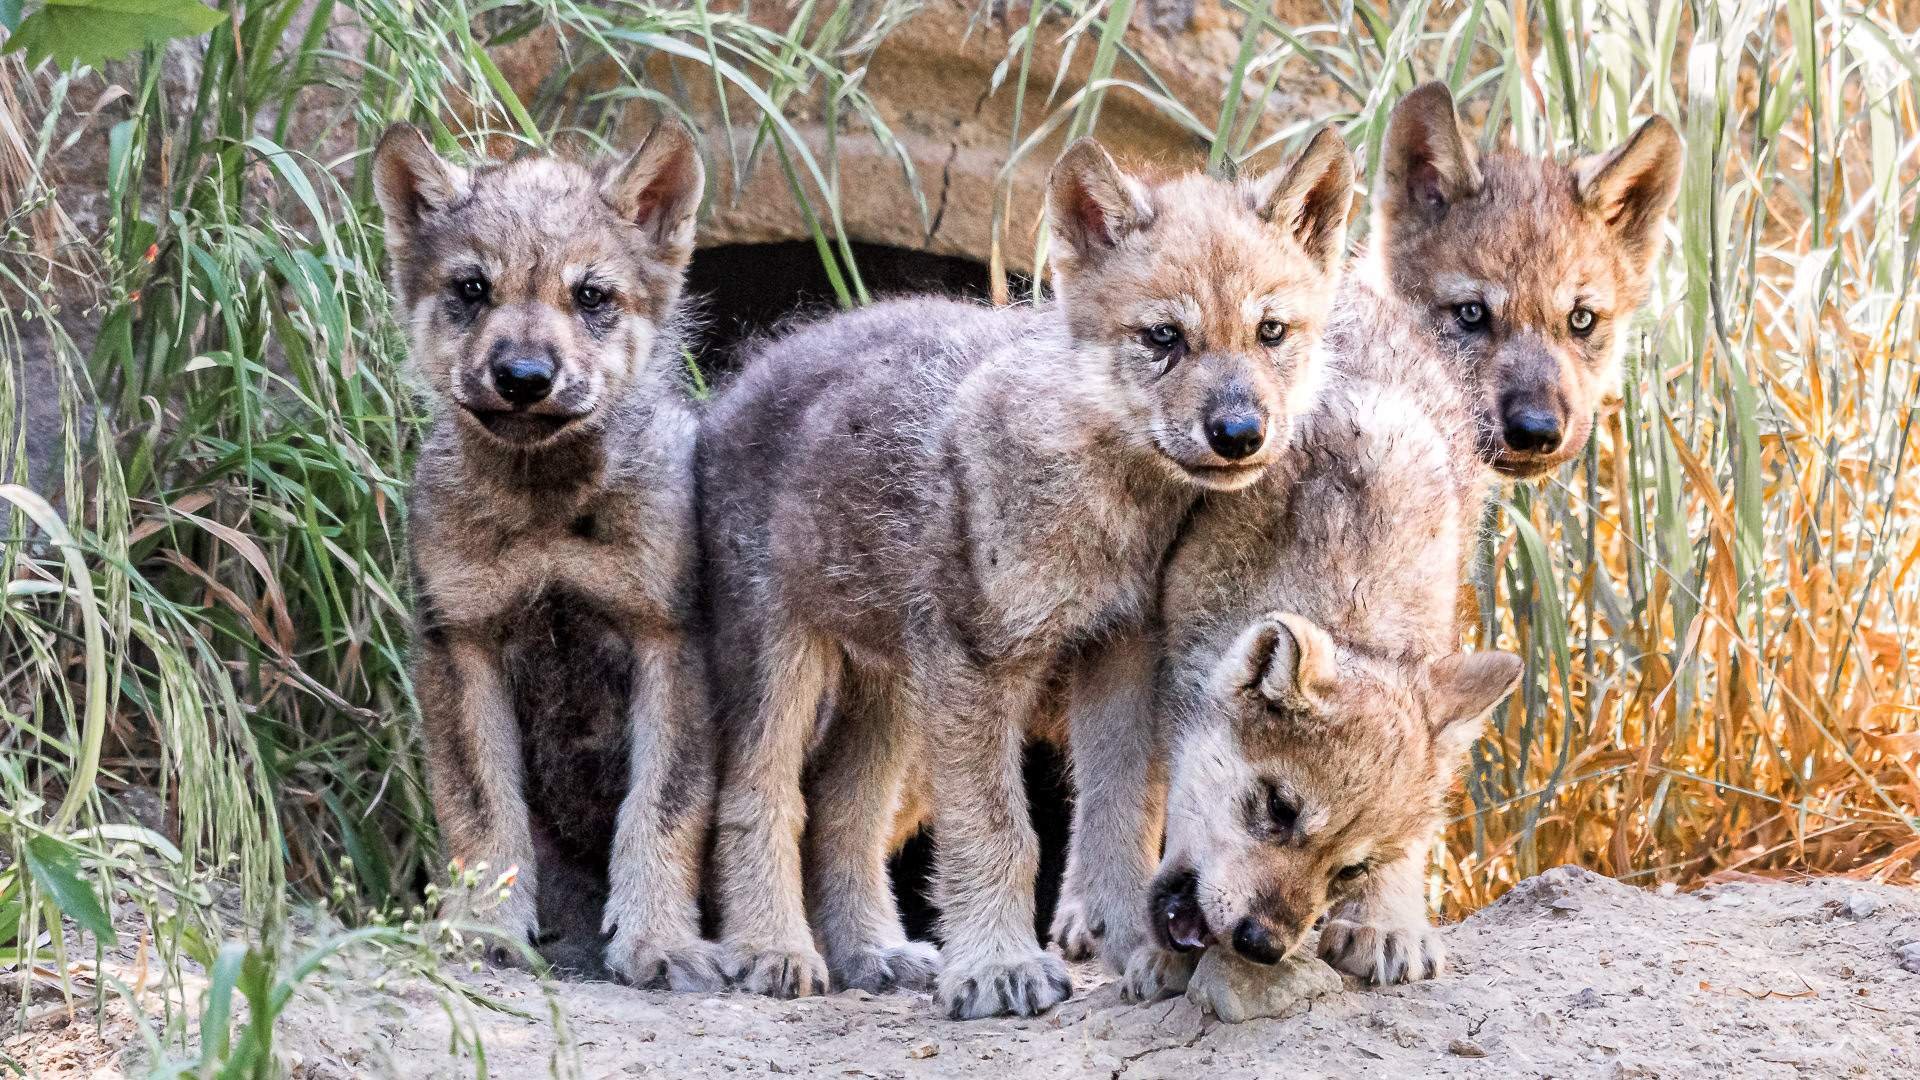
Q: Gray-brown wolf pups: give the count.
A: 4